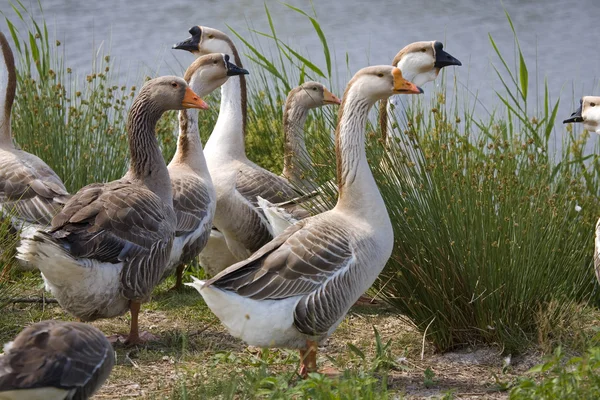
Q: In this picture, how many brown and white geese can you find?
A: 9